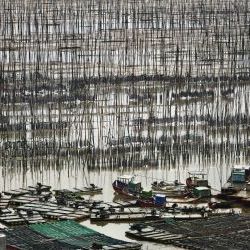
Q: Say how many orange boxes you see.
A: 0